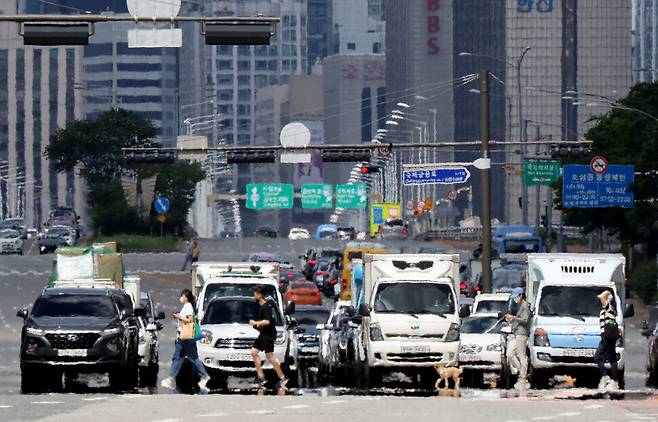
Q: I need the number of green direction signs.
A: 4